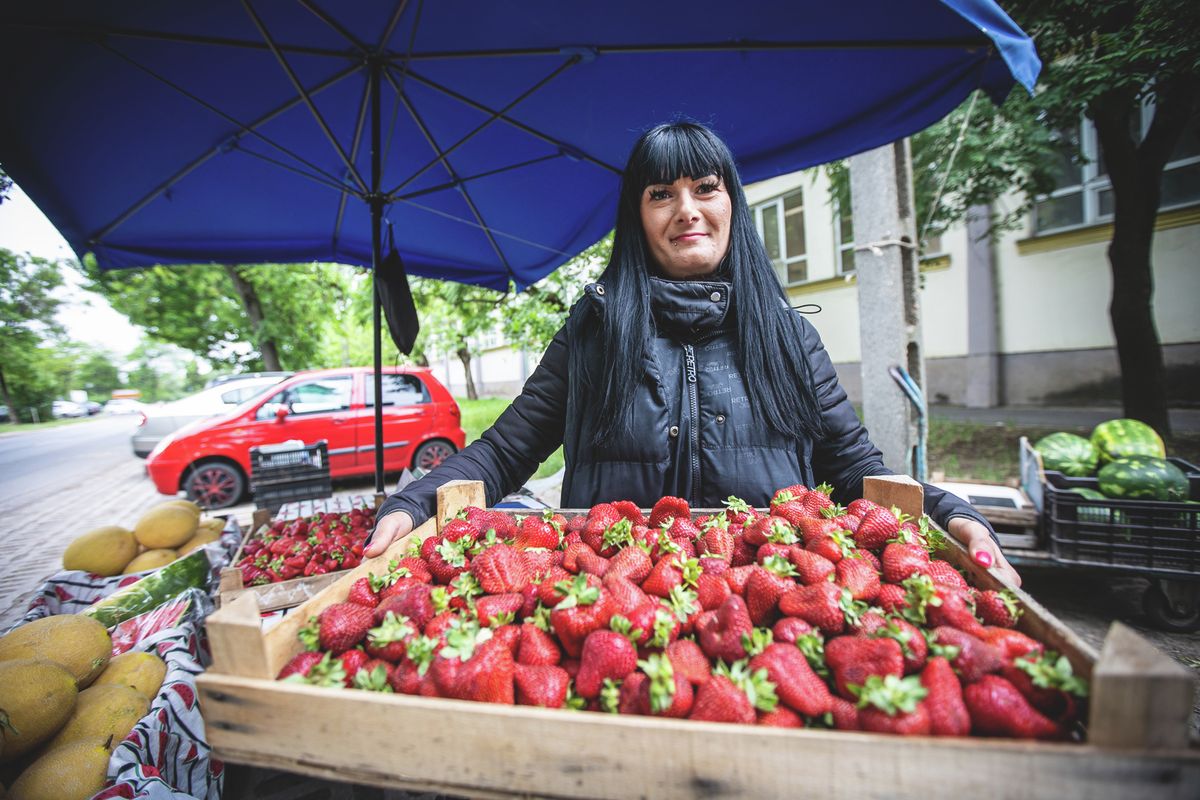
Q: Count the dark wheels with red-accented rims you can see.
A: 2